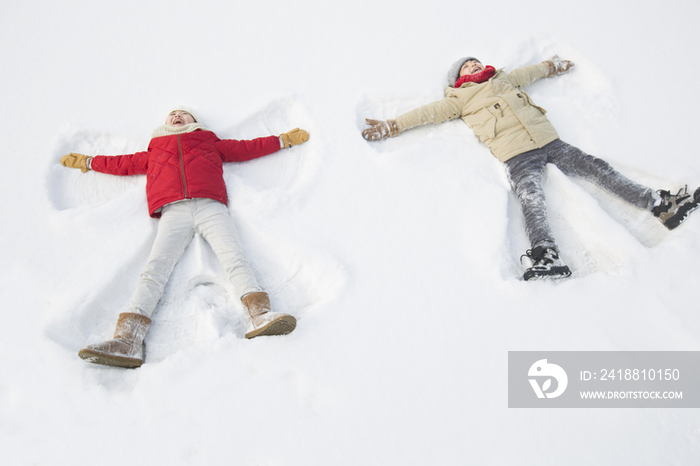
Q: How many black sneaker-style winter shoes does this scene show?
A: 2